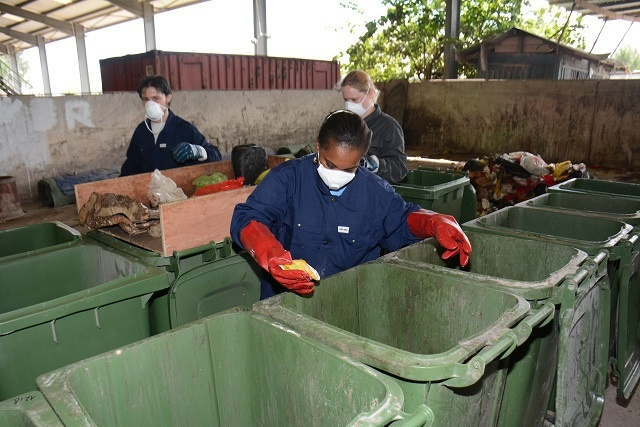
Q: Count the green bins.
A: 11